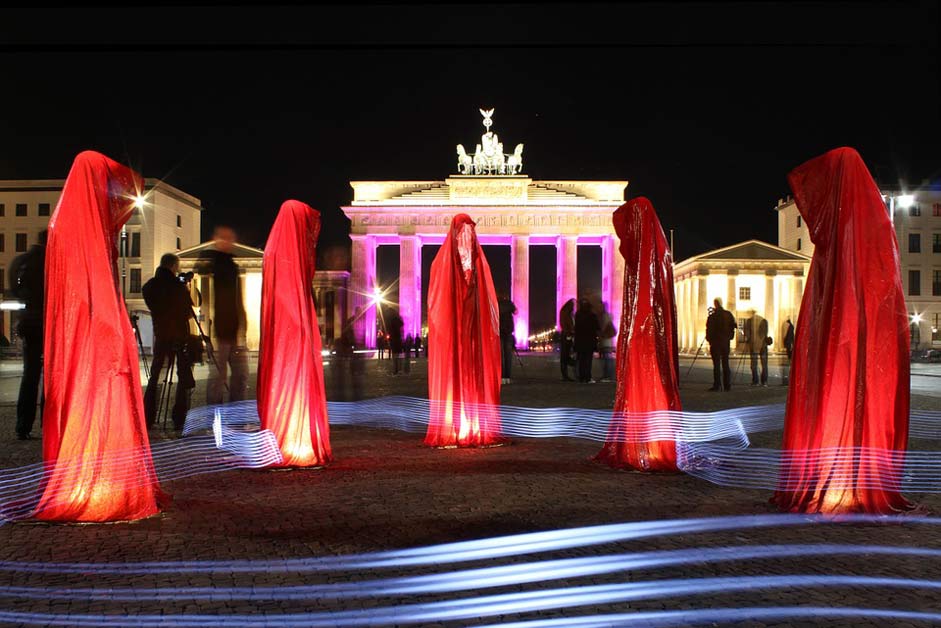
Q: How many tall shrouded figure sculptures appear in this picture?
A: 5